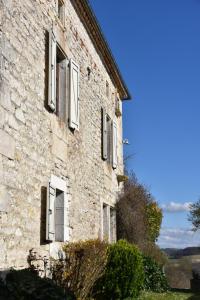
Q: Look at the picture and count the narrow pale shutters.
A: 5